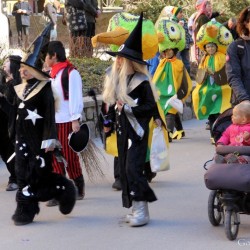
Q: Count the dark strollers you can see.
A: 1